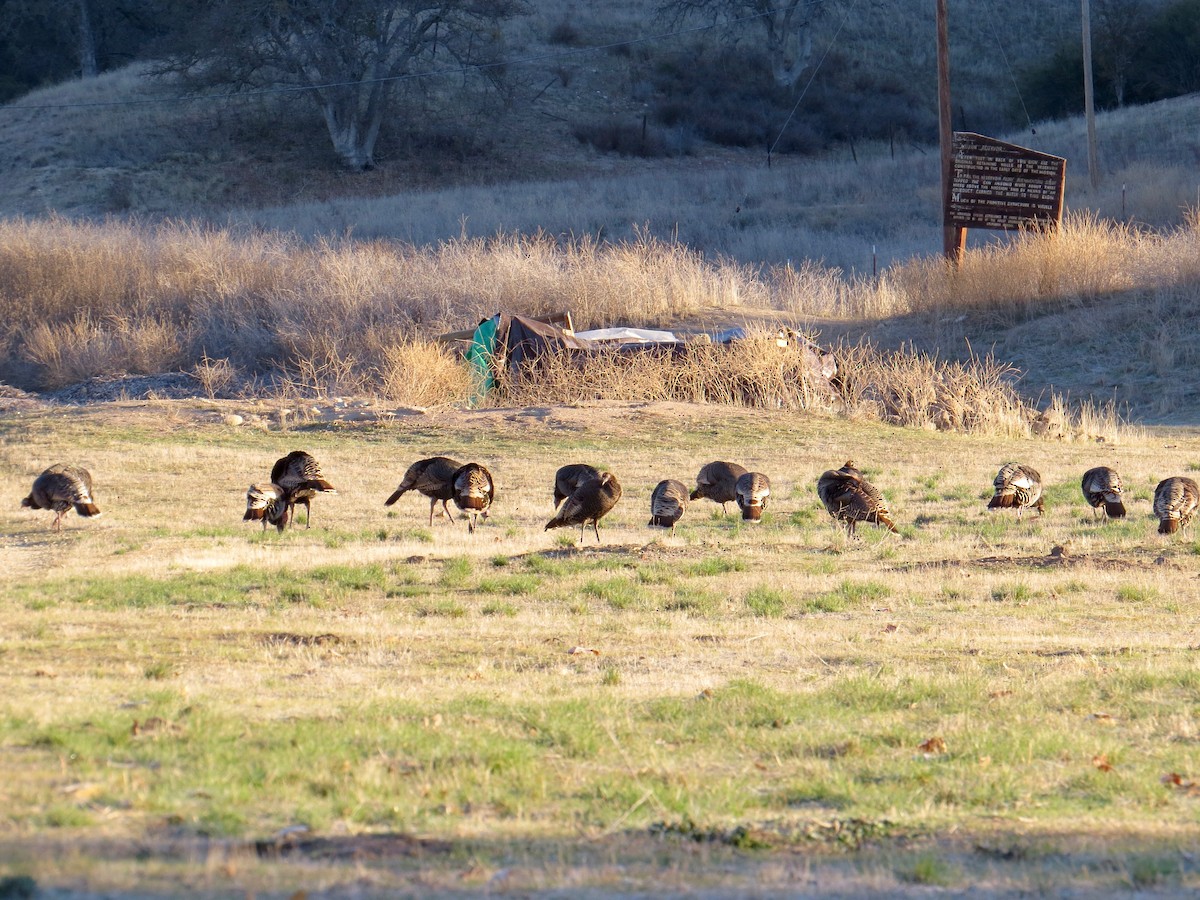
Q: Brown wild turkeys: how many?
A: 14